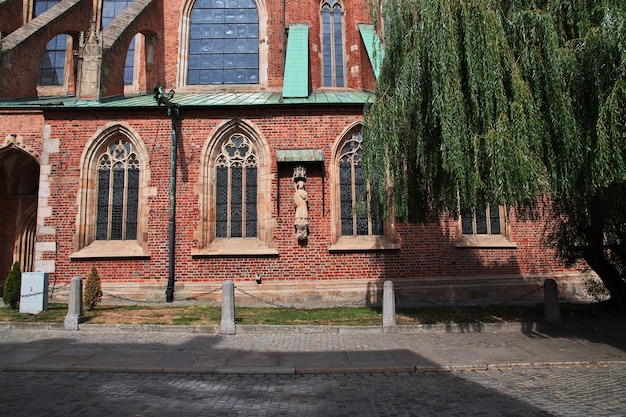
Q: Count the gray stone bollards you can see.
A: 4